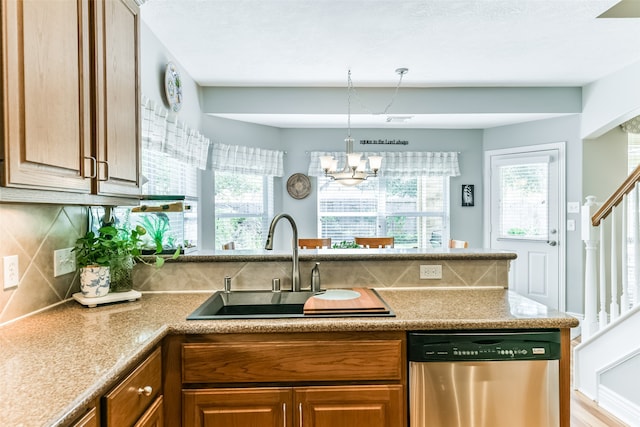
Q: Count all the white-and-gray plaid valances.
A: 3